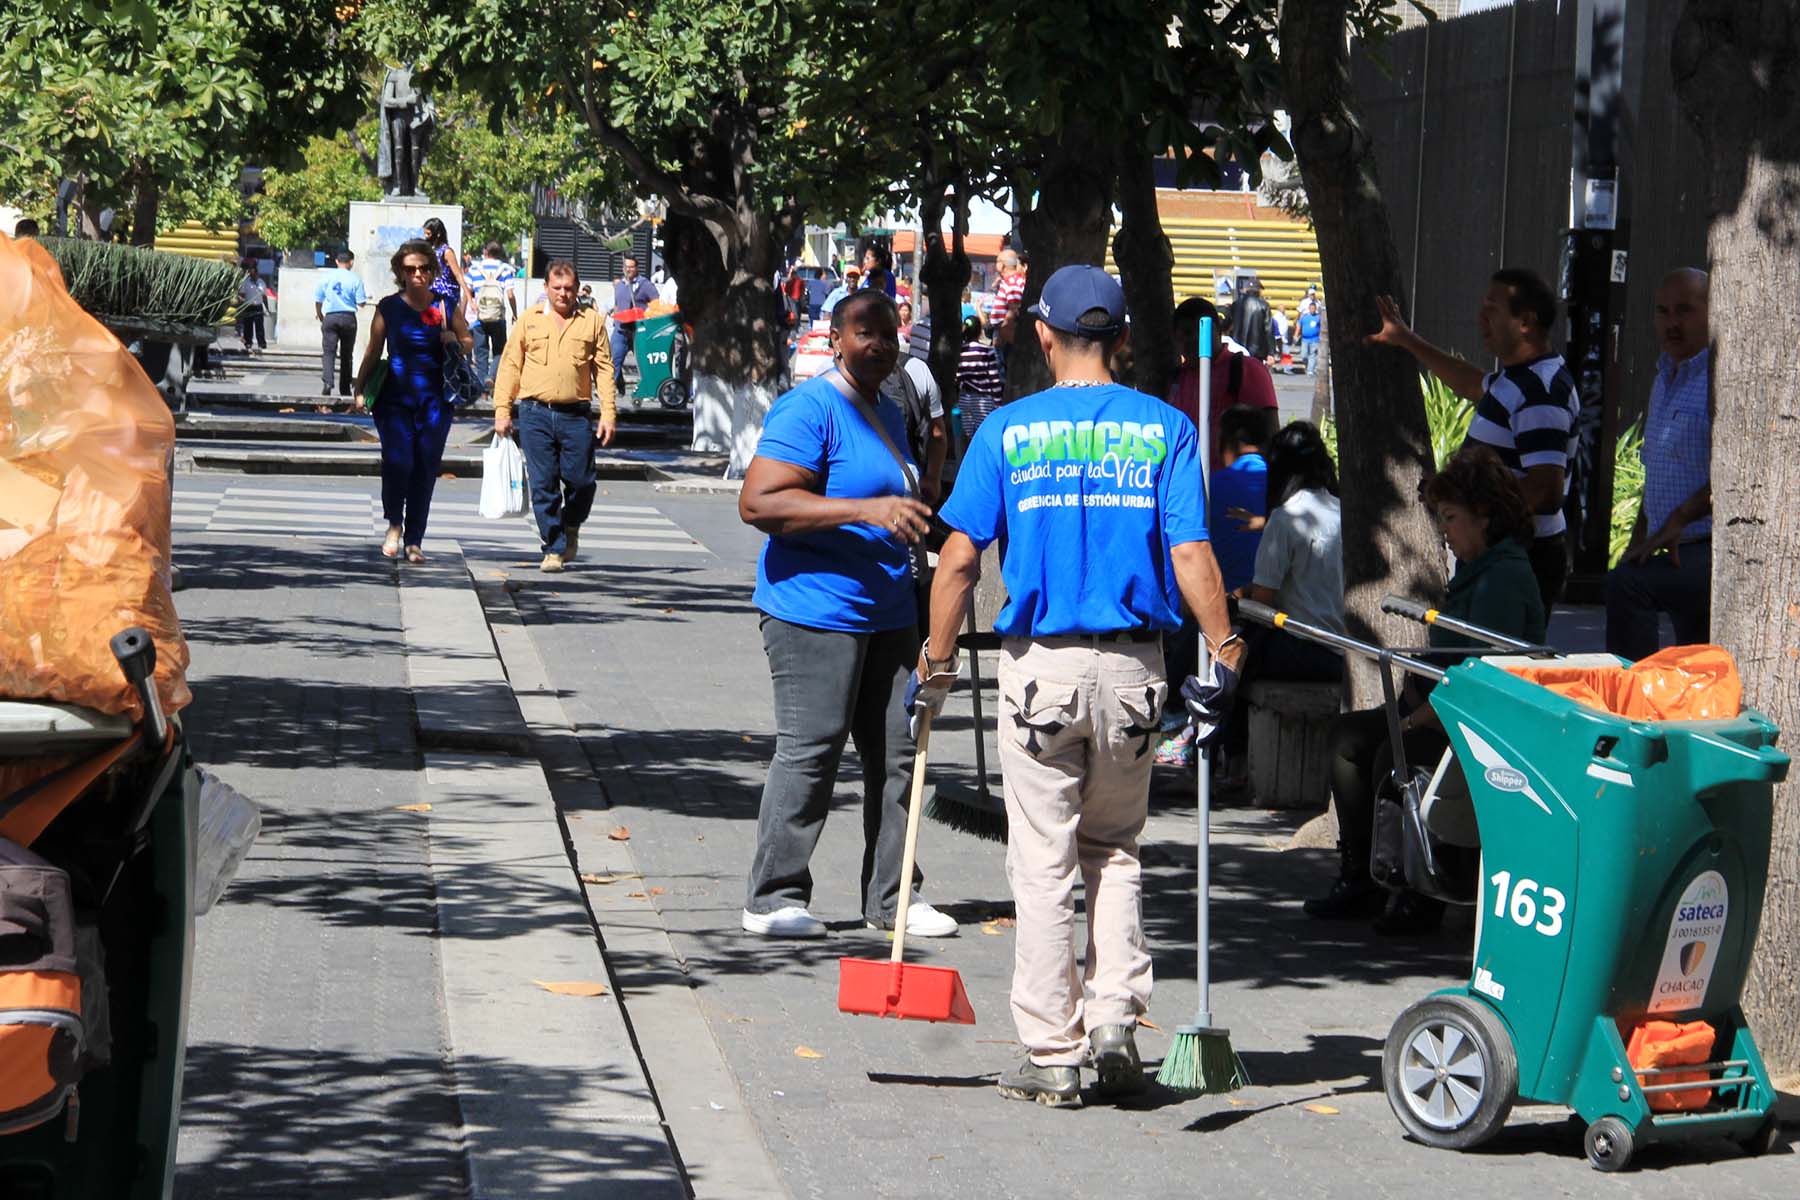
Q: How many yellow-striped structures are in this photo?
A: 2